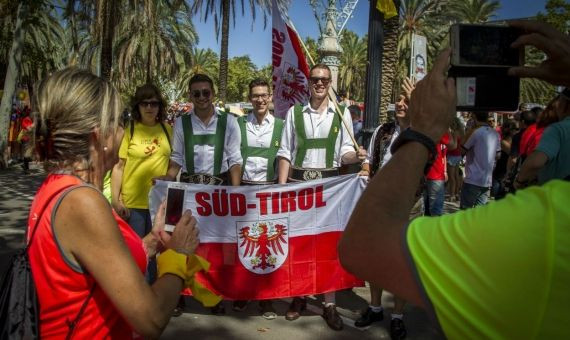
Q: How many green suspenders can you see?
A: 3